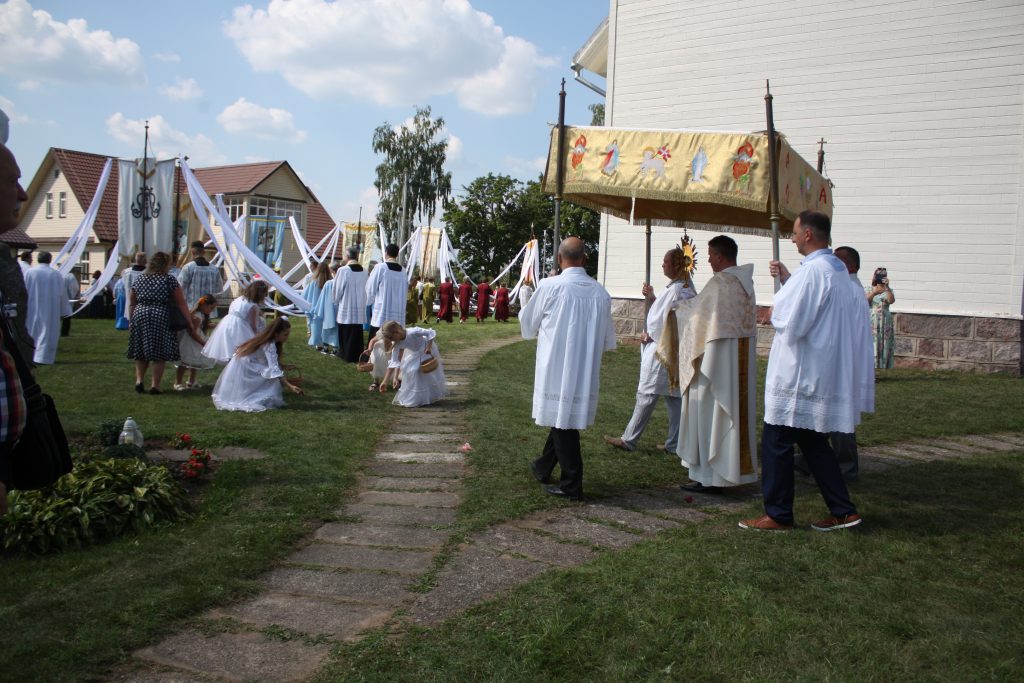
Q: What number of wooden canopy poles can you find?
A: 4